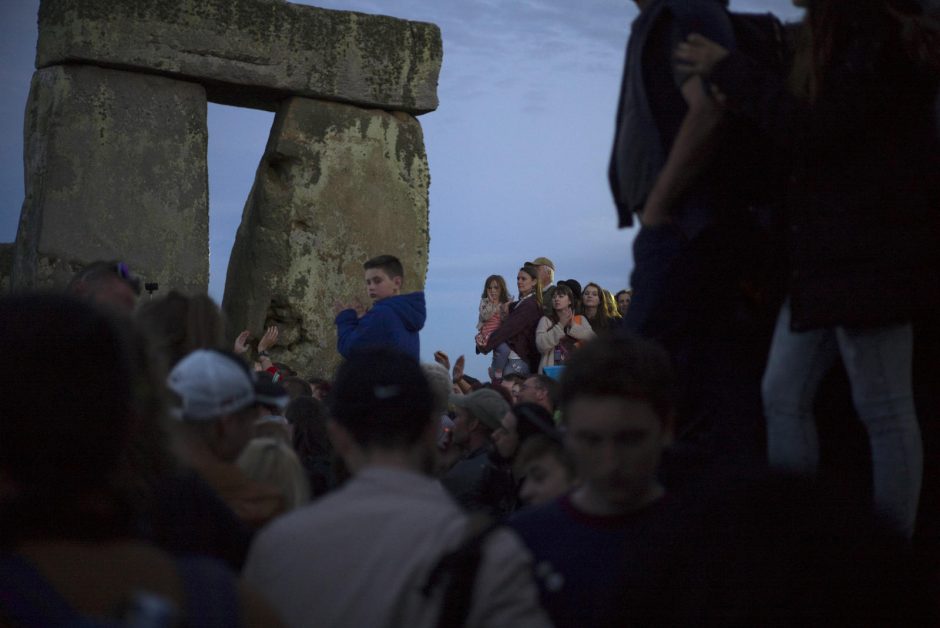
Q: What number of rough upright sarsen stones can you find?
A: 2